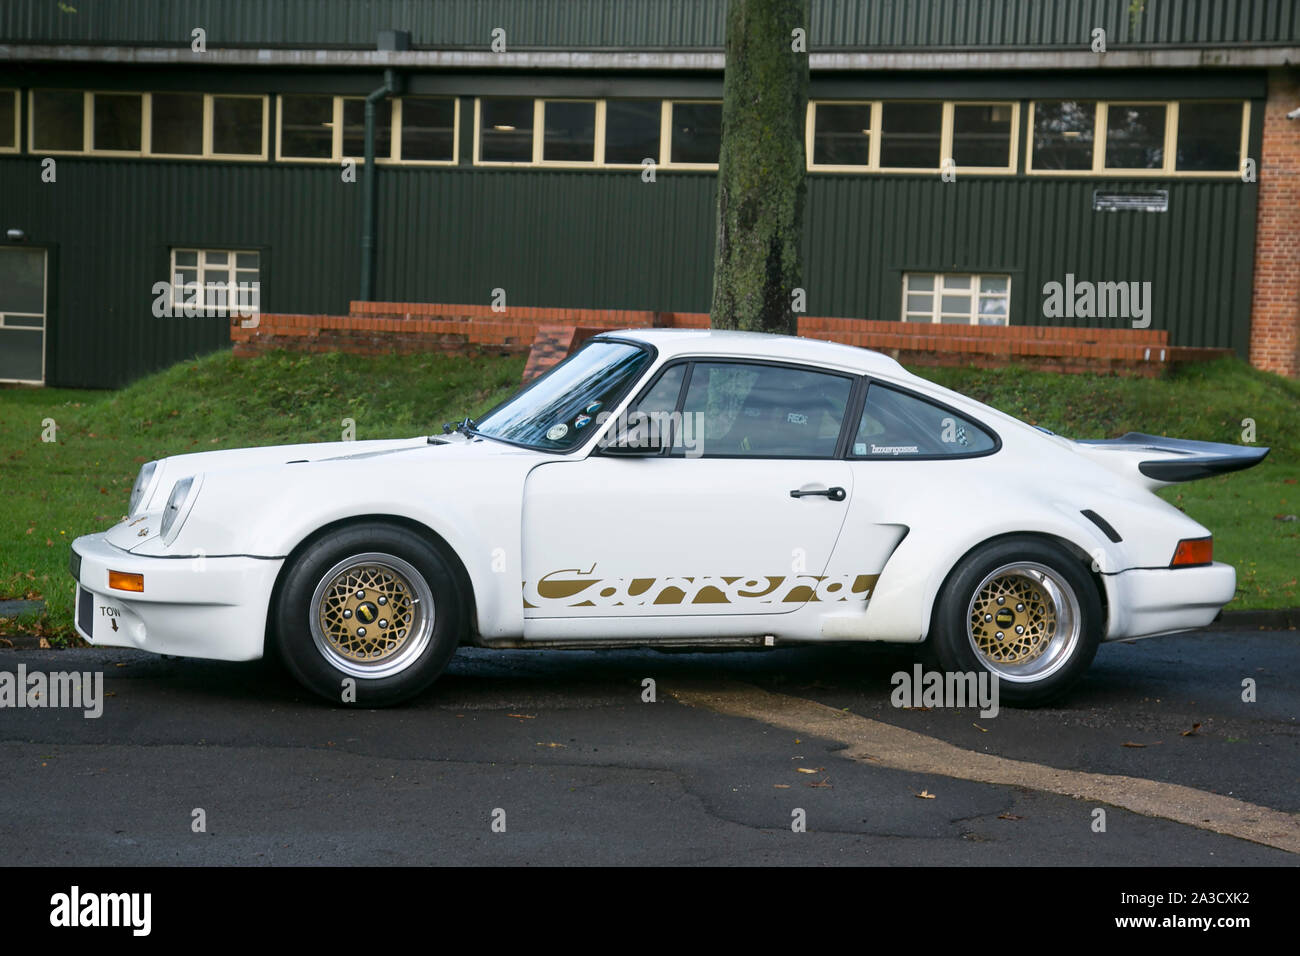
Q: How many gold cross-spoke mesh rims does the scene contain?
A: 2